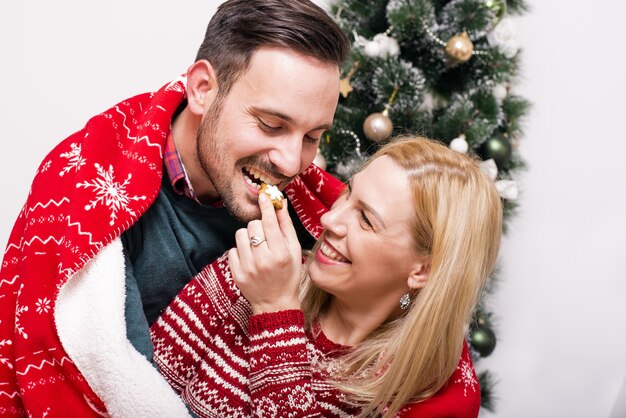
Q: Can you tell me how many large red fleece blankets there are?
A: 1